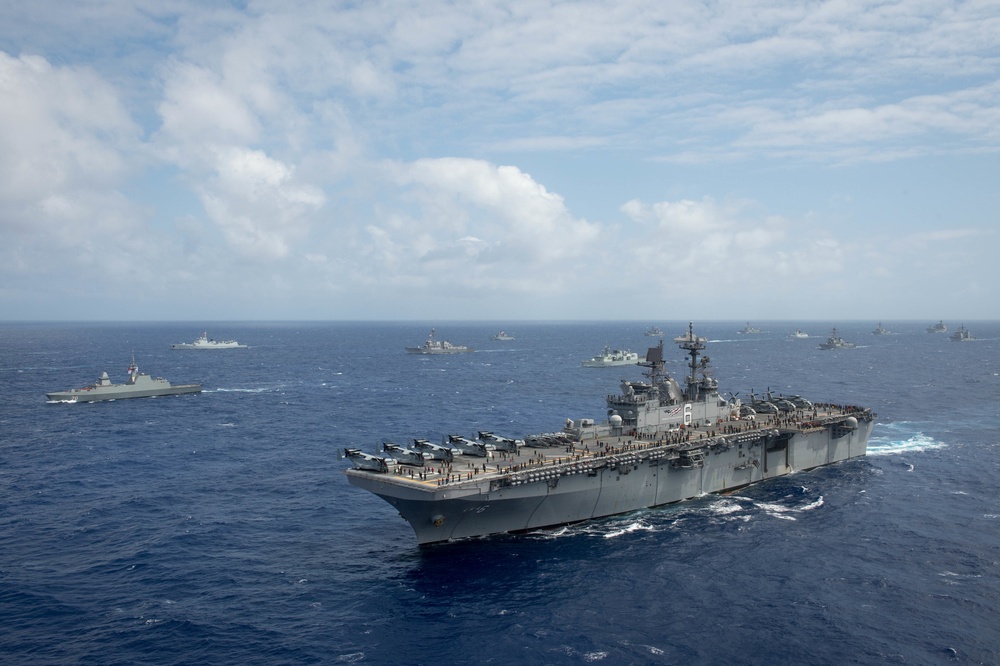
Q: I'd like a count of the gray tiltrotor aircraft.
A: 5